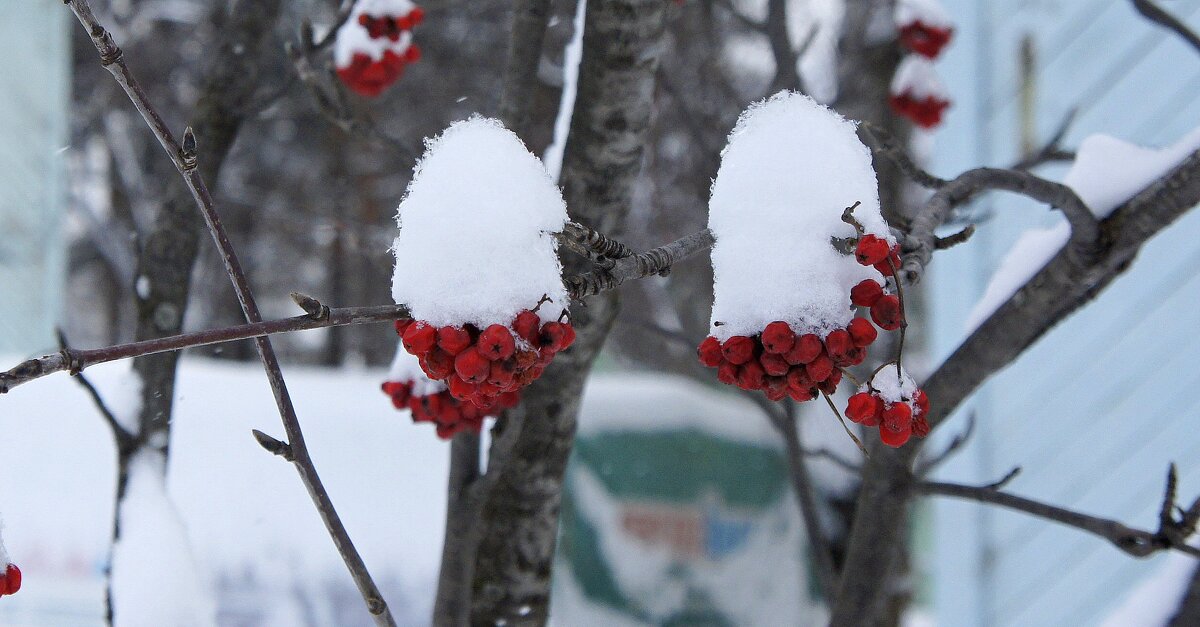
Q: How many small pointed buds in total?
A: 3